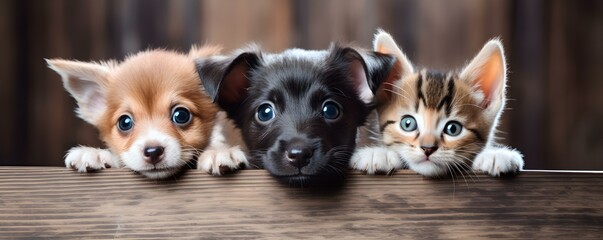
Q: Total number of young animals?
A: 3